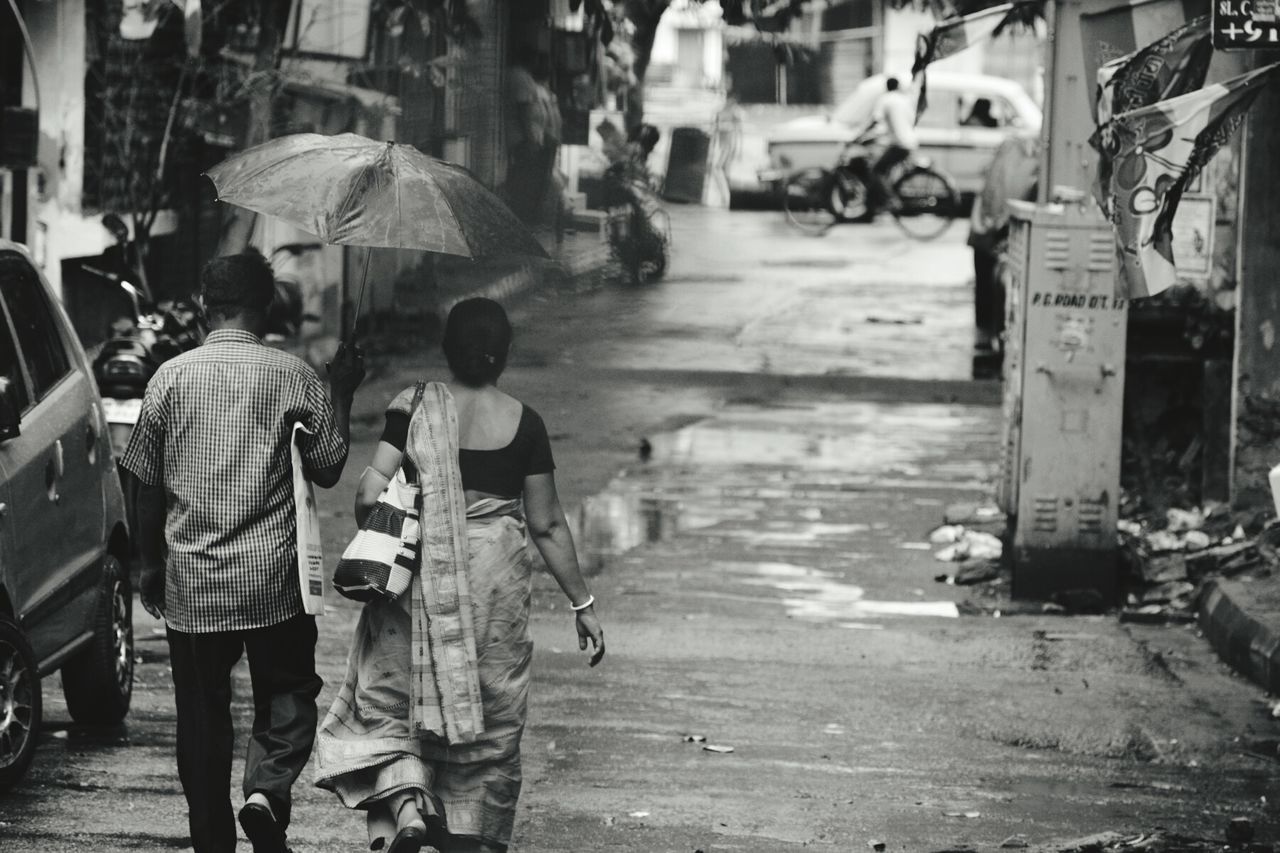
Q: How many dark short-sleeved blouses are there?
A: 1